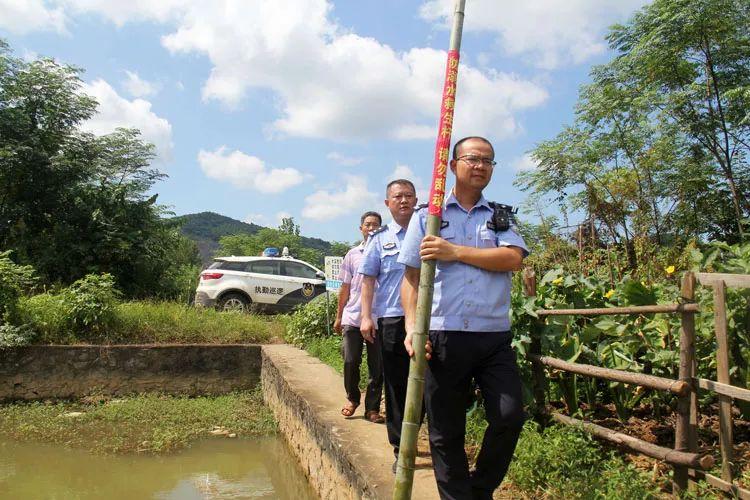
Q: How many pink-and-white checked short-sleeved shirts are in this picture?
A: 1